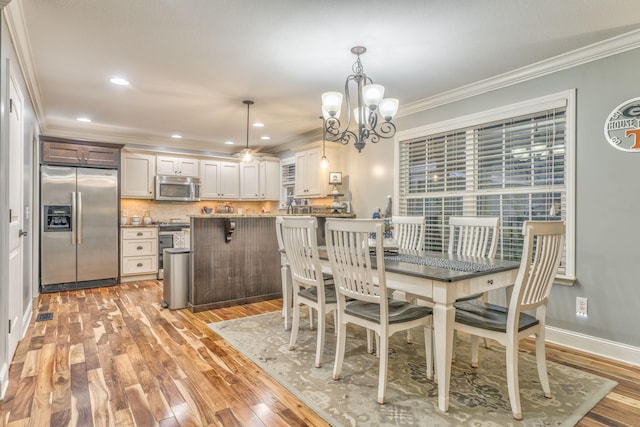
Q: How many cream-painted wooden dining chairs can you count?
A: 6